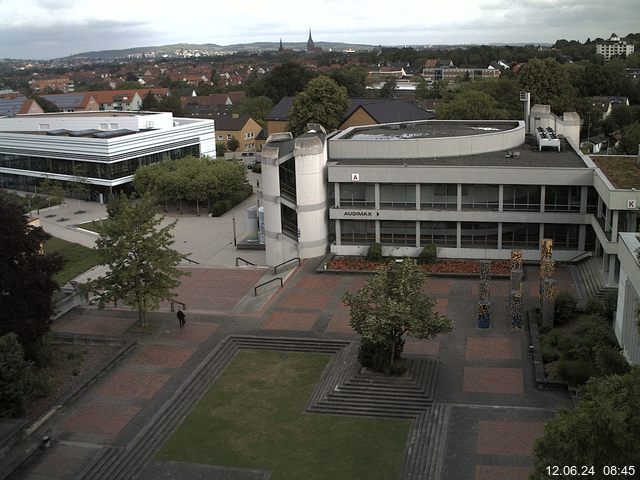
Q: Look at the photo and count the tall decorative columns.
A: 3